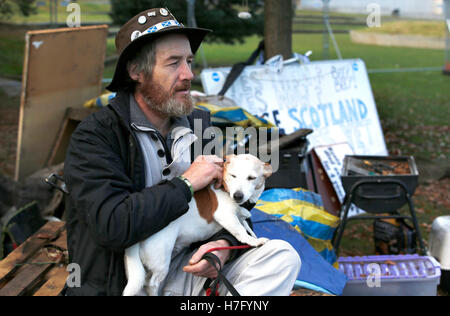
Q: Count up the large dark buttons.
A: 3